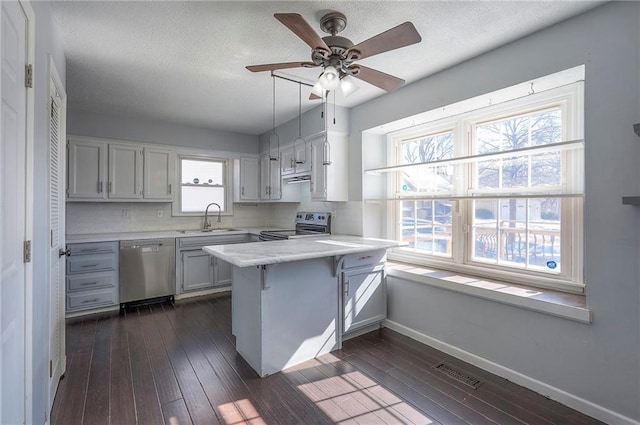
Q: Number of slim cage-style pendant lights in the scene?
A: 3